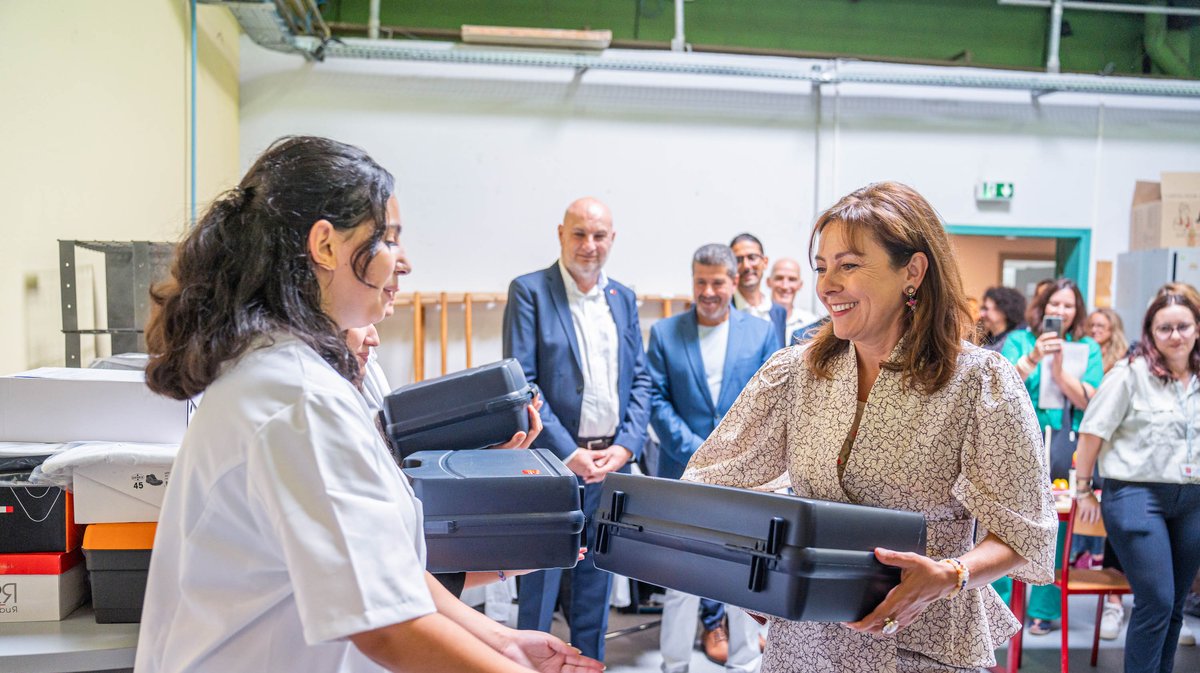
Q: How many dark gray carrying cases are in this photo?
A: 3